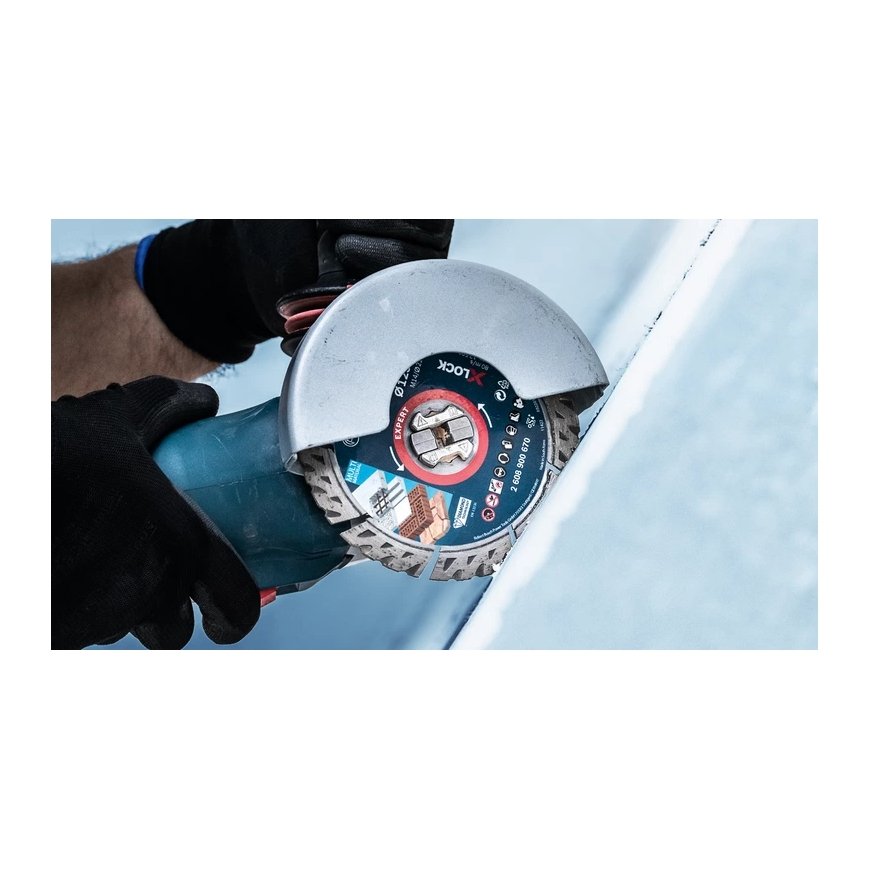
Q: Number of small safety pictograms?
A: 9